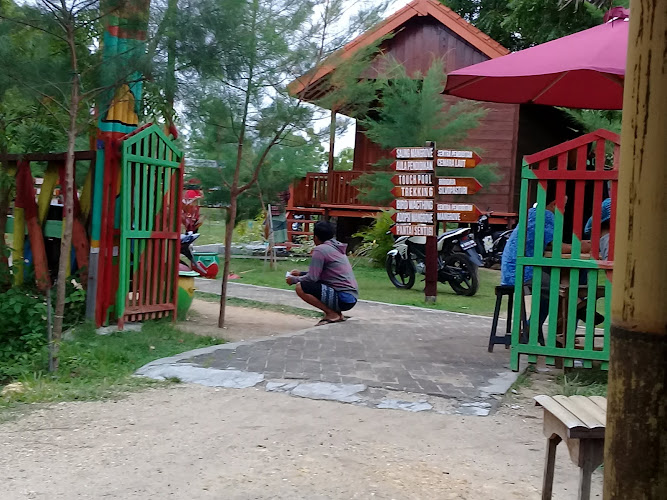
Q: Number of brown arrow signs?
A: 10